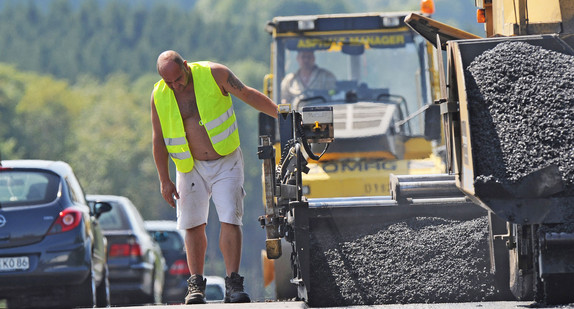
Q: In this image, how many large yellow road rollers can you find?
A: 1